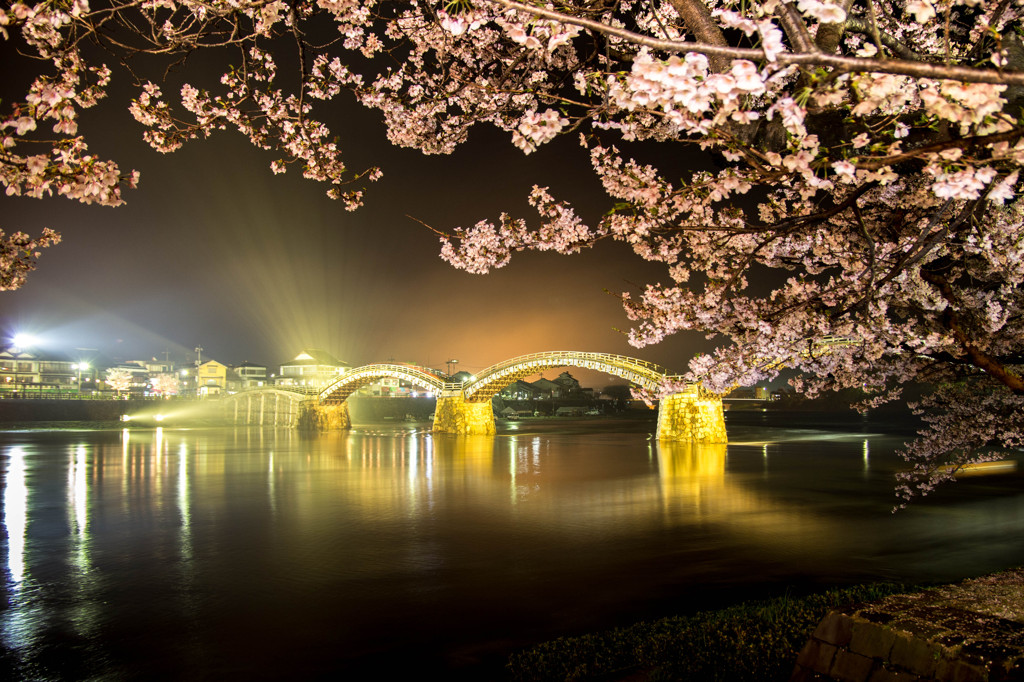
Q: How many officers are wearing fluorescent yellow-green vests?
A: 0